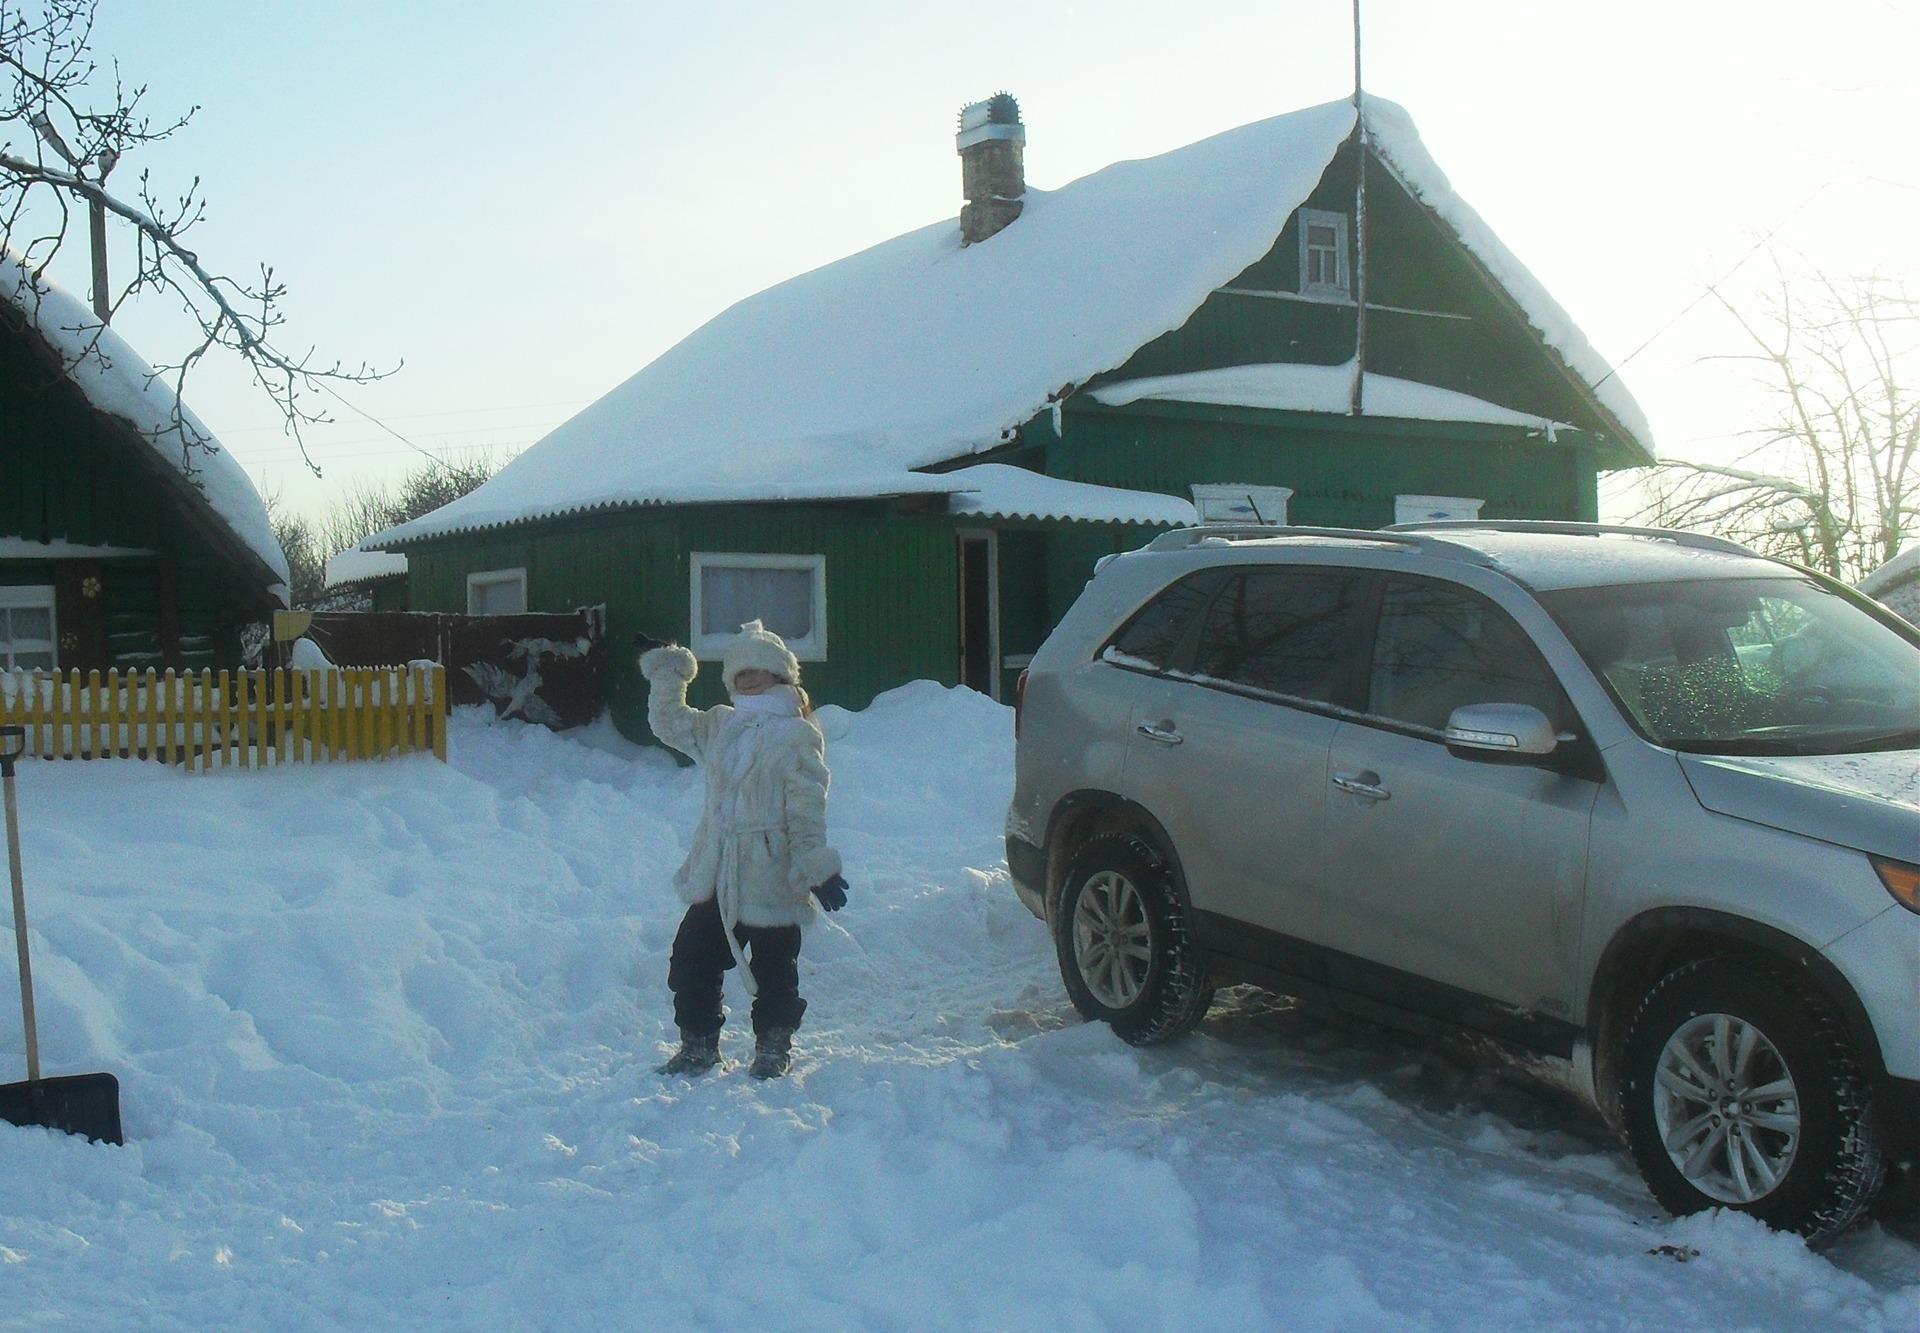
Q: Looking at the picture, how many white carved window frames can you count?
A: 2